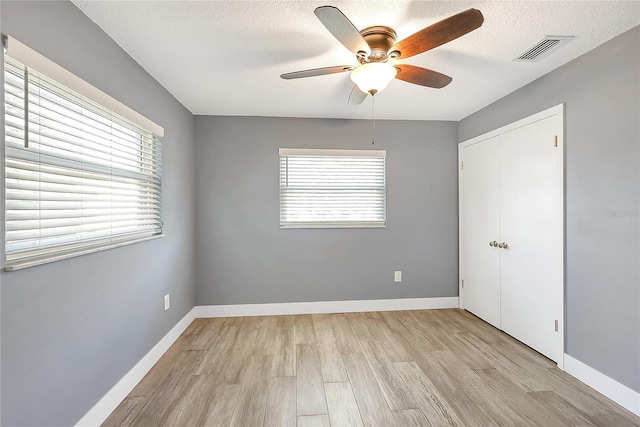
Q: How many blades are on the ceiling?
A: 5